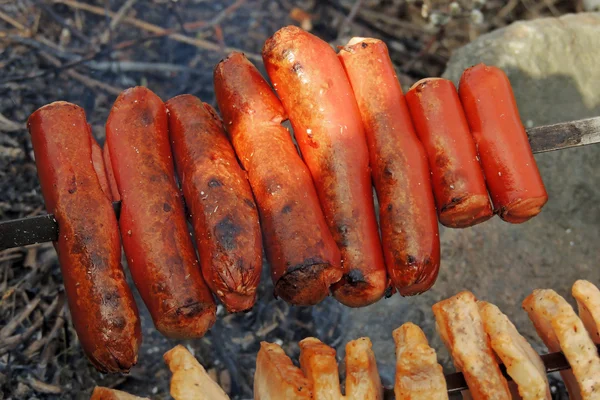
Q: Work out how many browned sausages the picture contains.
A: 8